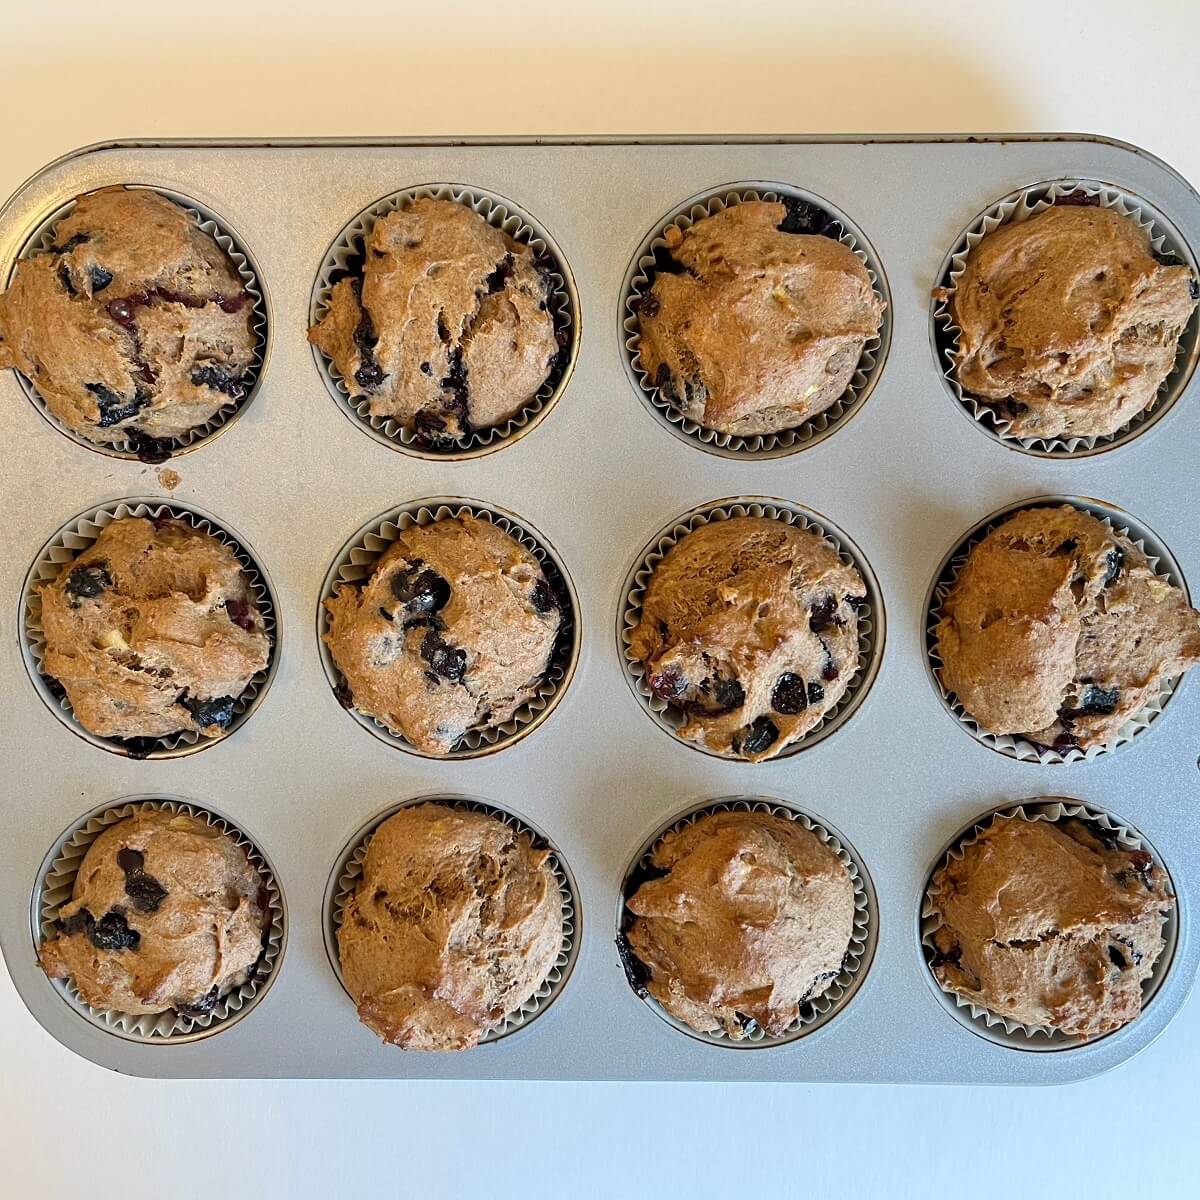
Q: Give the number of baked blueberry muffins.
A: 12